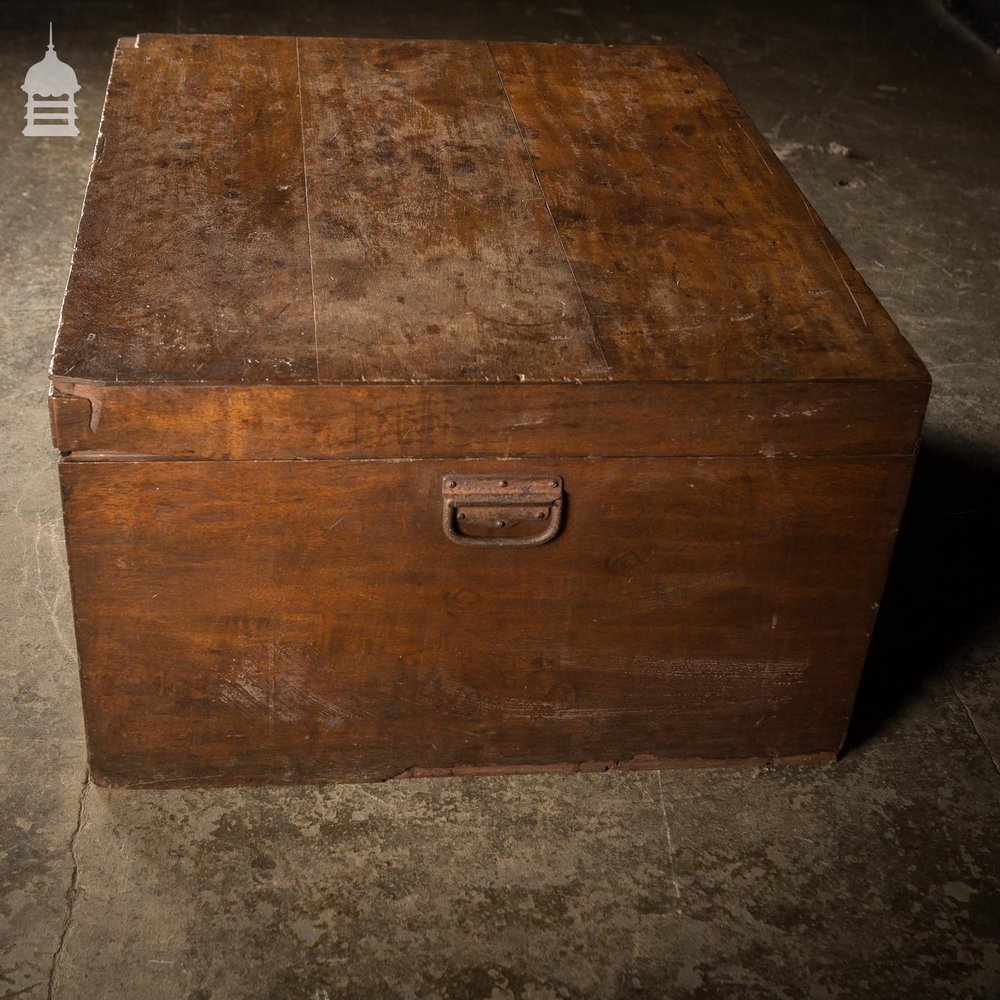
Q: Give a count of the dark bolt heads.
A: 6